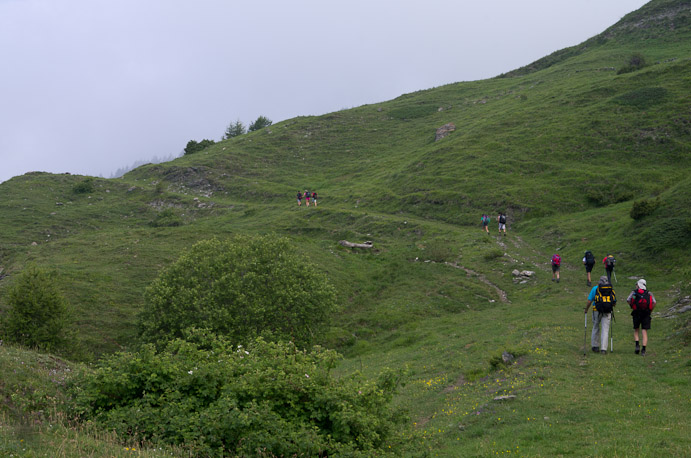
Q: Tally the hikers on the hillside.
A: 10